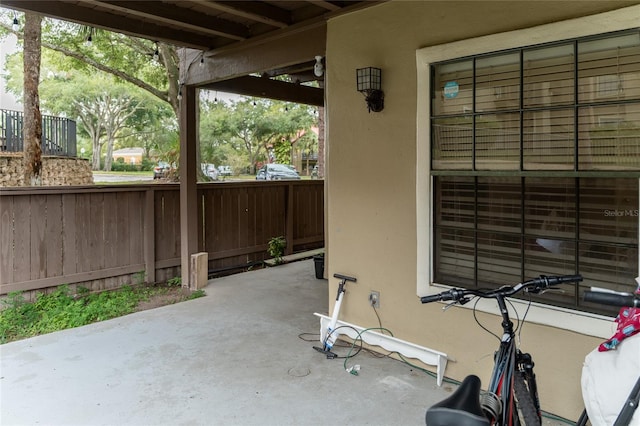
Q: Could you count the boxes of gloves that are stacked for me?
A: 0